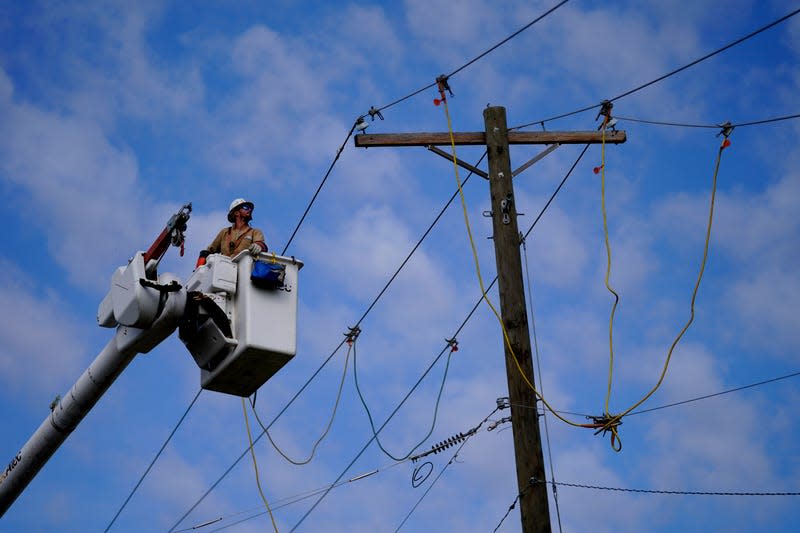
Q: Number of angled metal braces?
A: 2